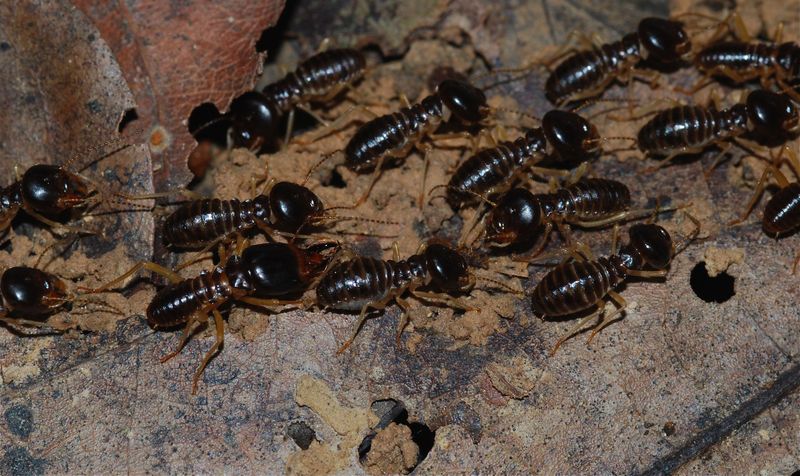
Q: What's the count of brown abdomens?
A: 12